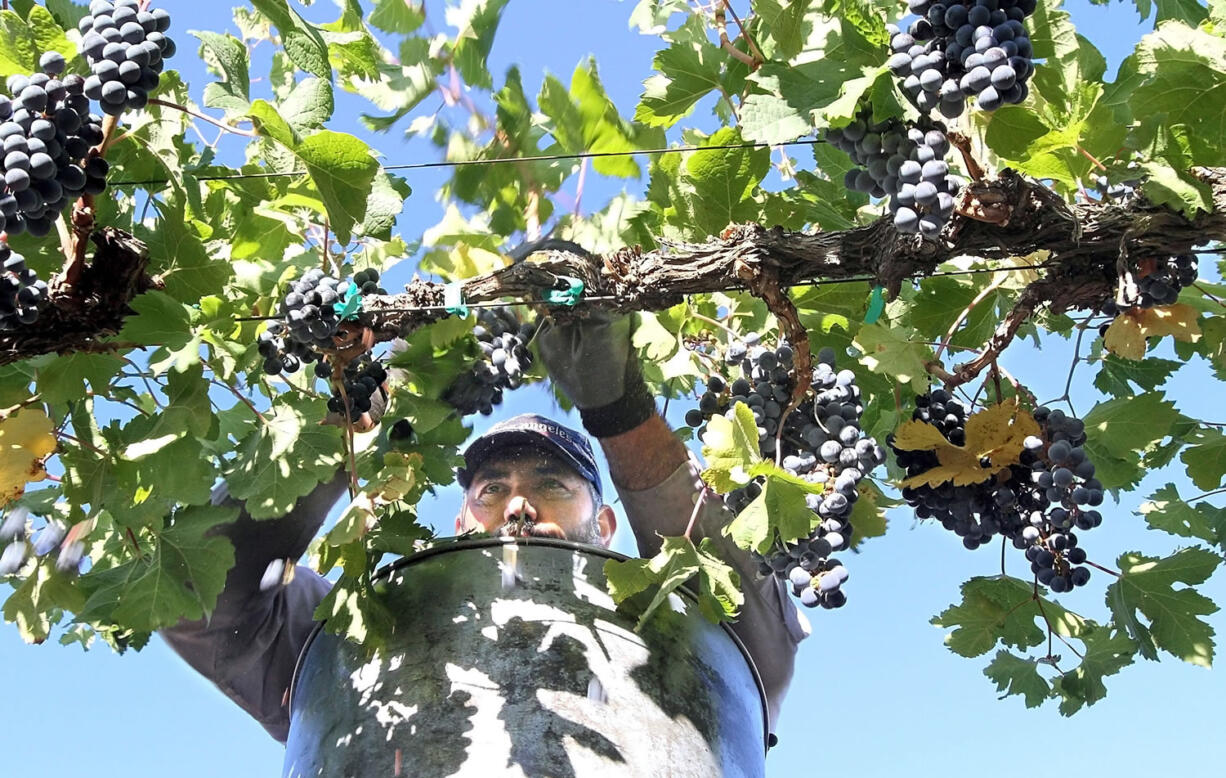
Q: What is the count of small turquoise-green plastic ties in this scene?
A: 4